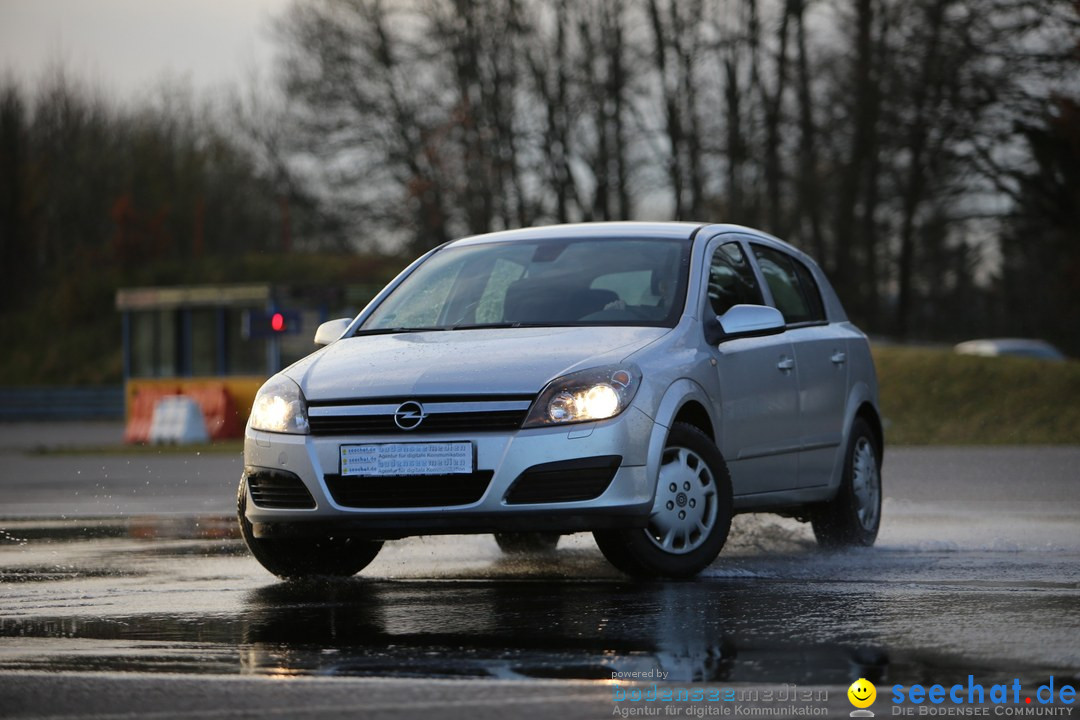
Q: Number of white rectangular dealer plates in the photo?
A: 1